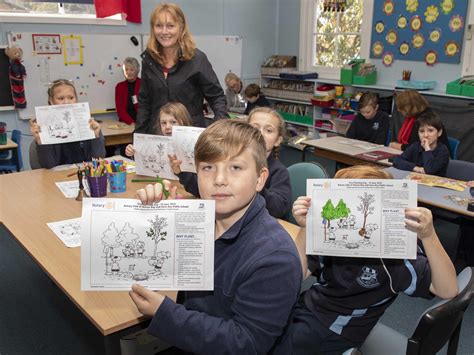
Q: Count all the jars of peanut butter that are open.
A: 0